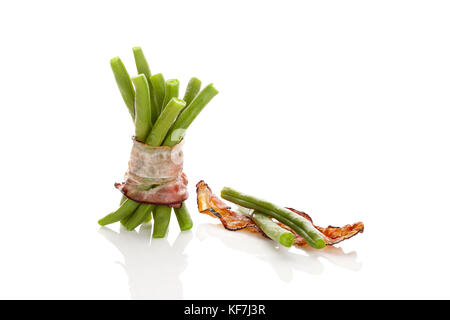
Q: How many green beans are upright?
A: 8